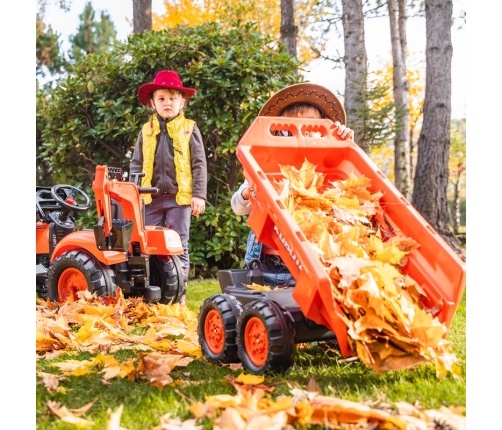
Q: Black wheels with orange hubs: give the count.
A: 3